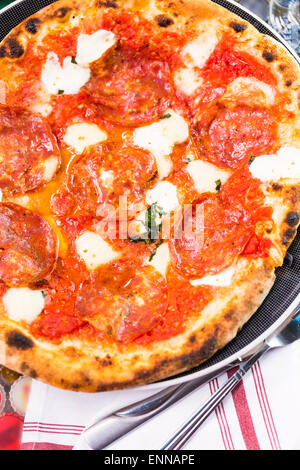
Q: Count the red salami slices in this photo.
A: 7